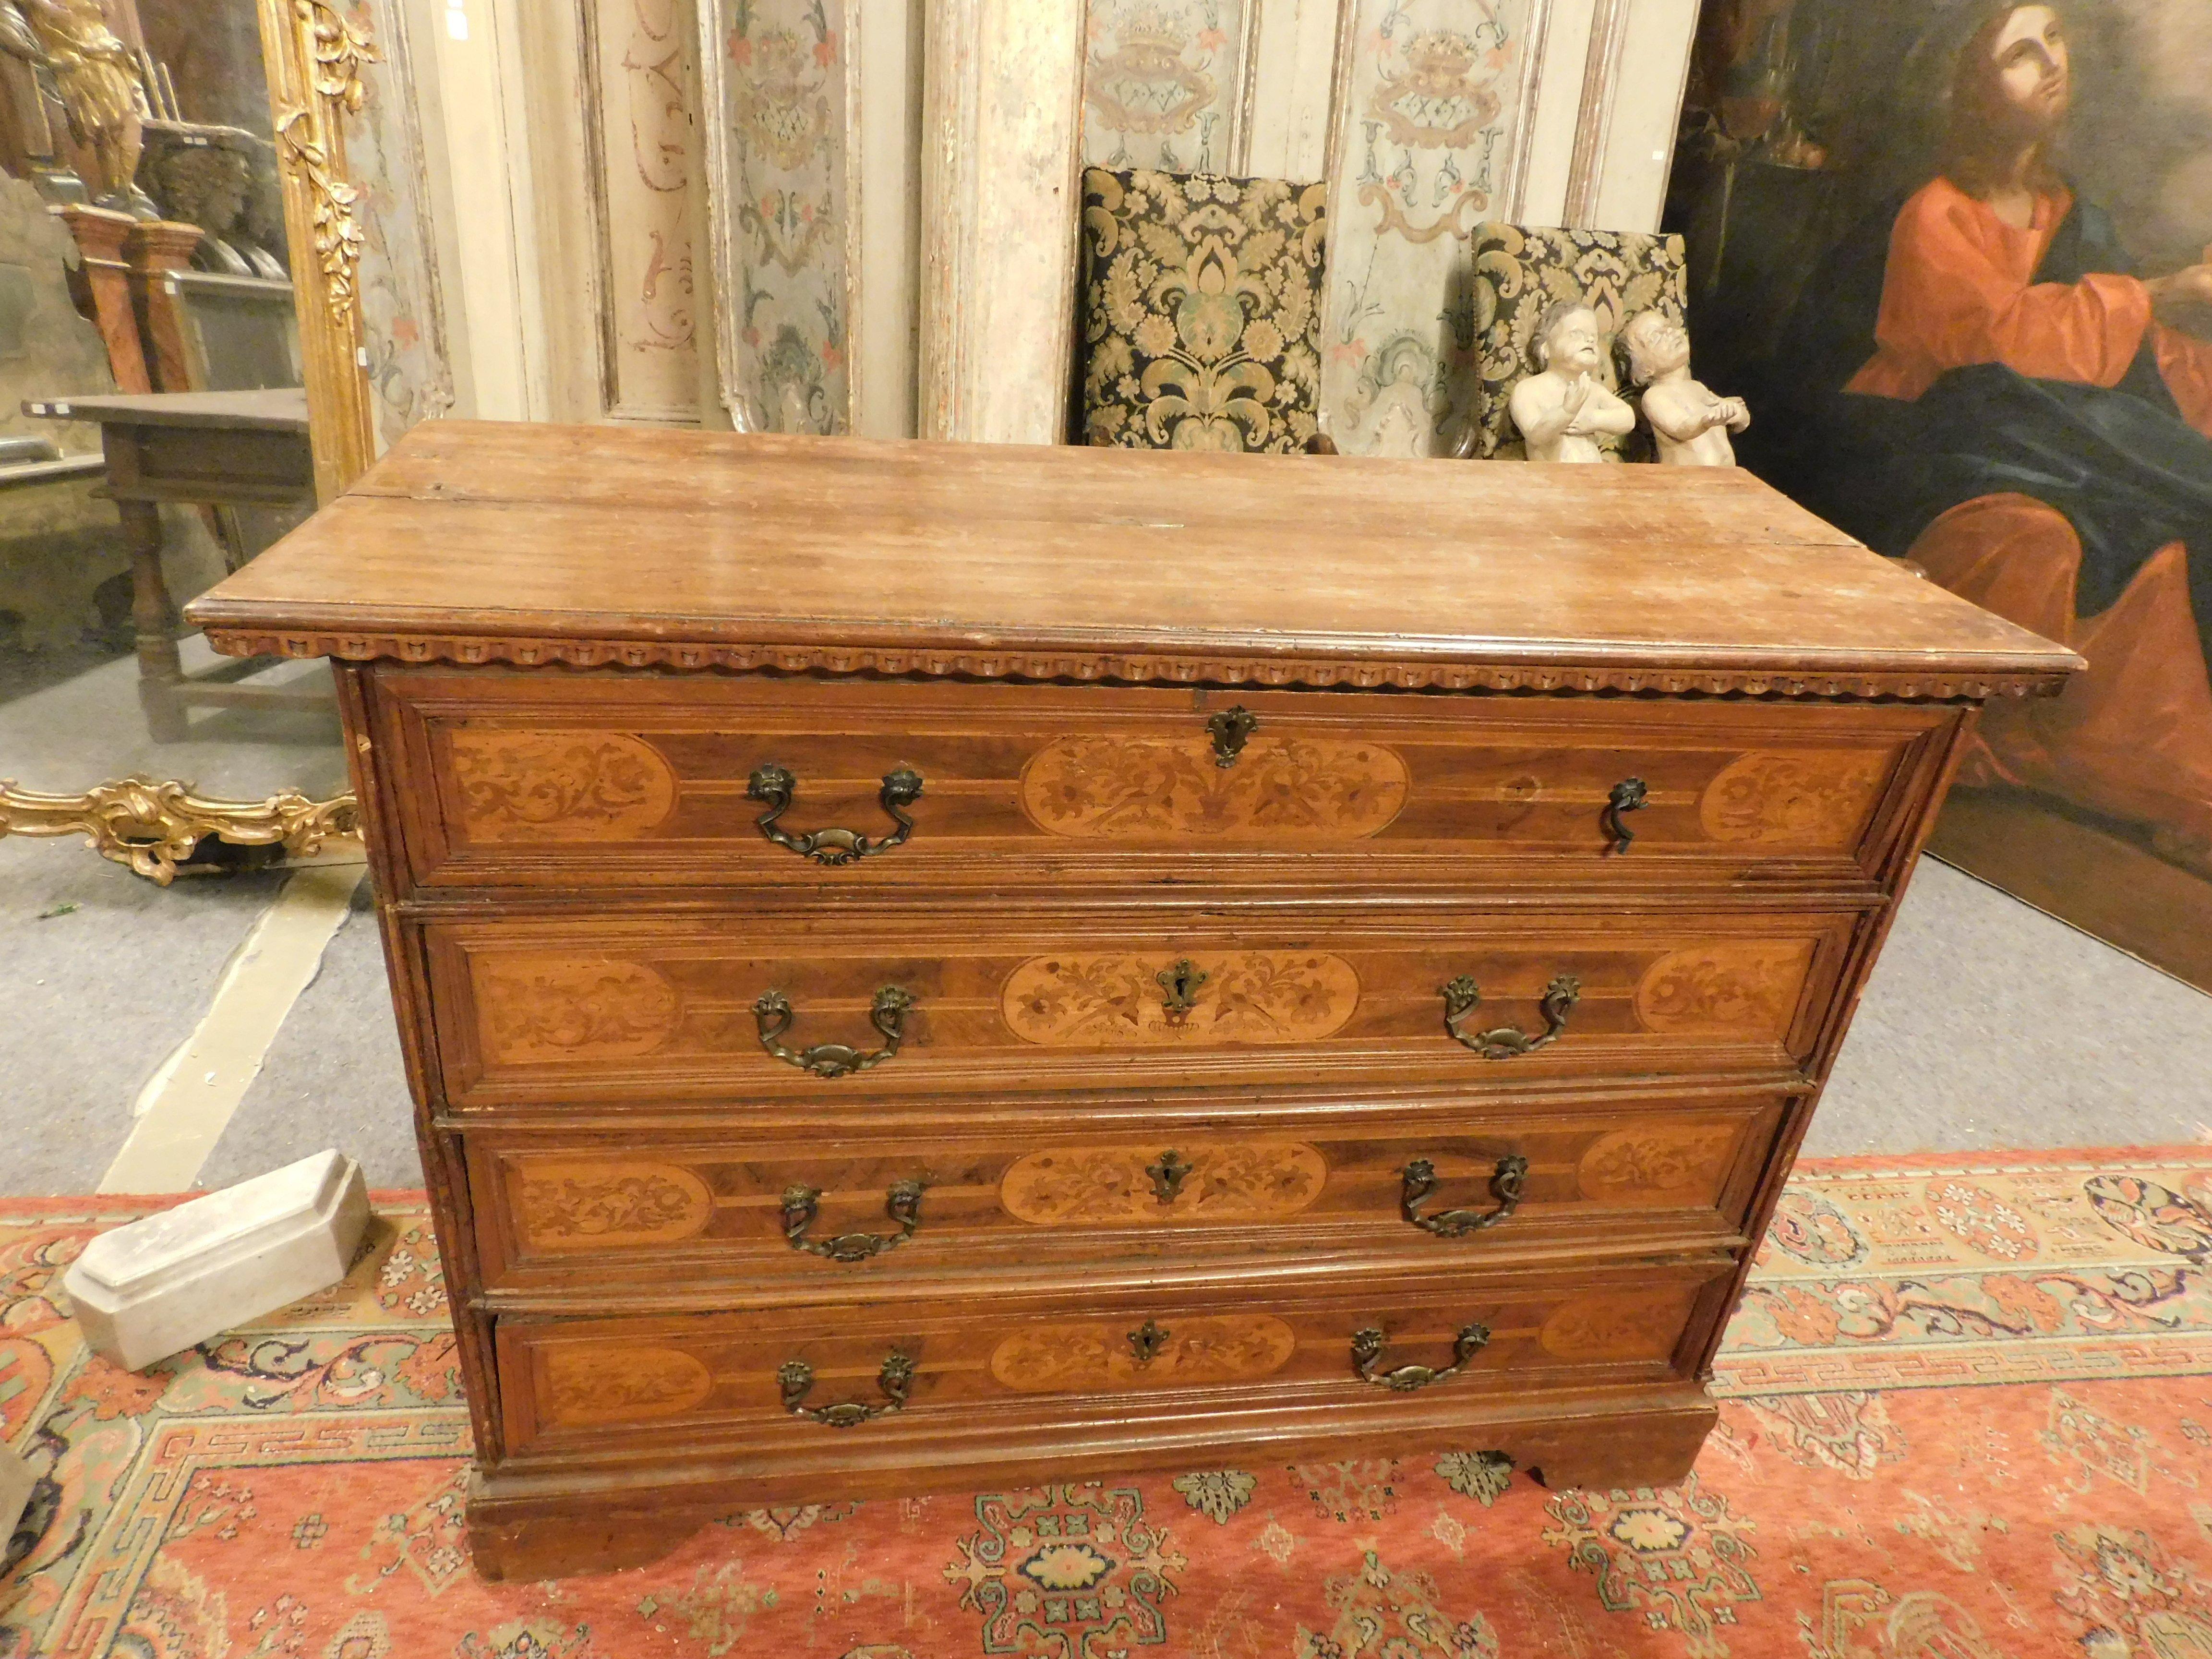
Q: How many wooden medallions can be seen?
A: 12